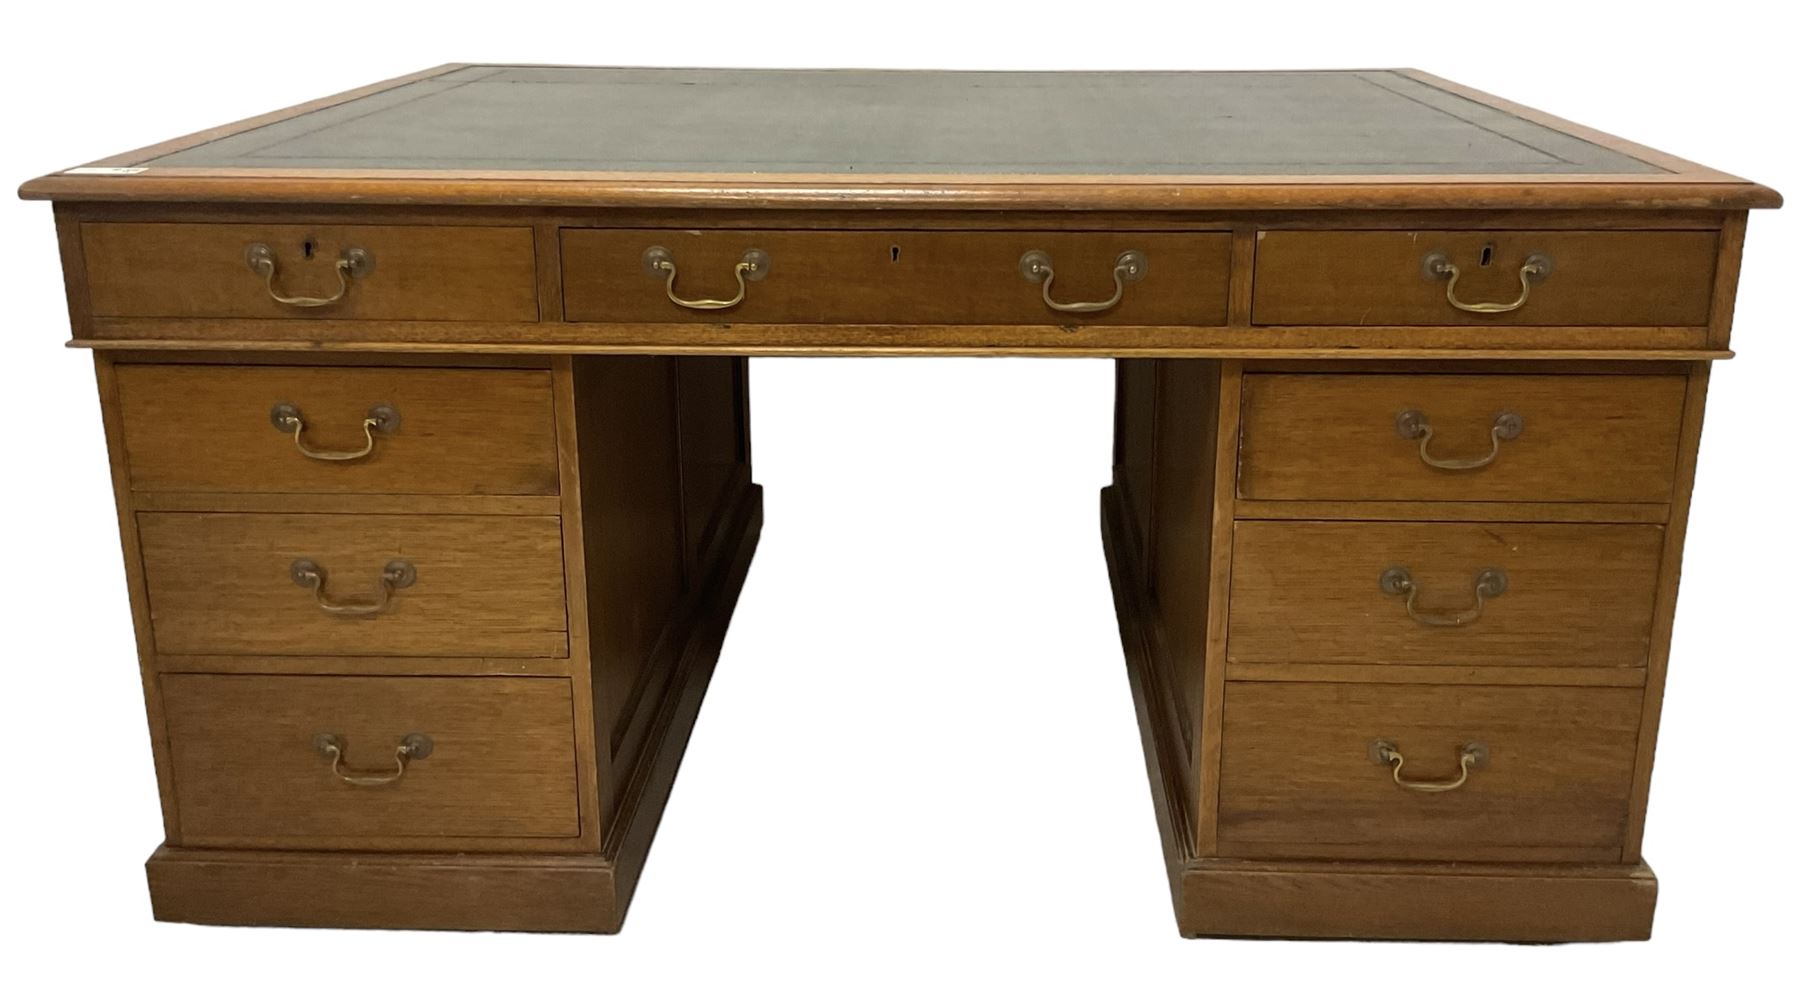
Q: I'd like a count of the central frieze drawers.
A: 1